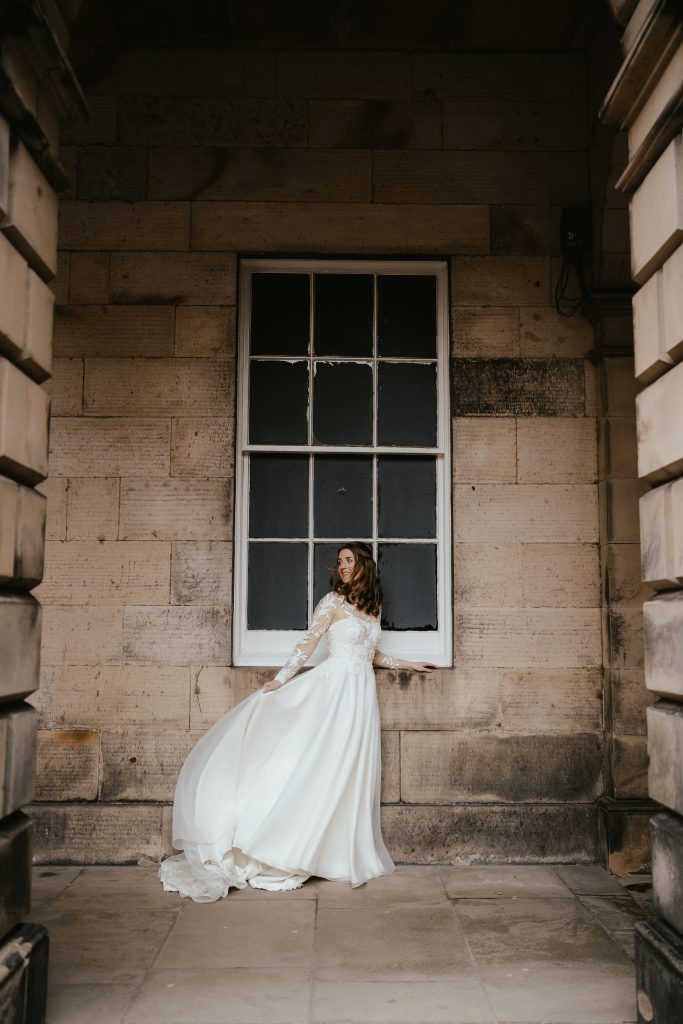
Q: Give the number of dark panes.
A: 12